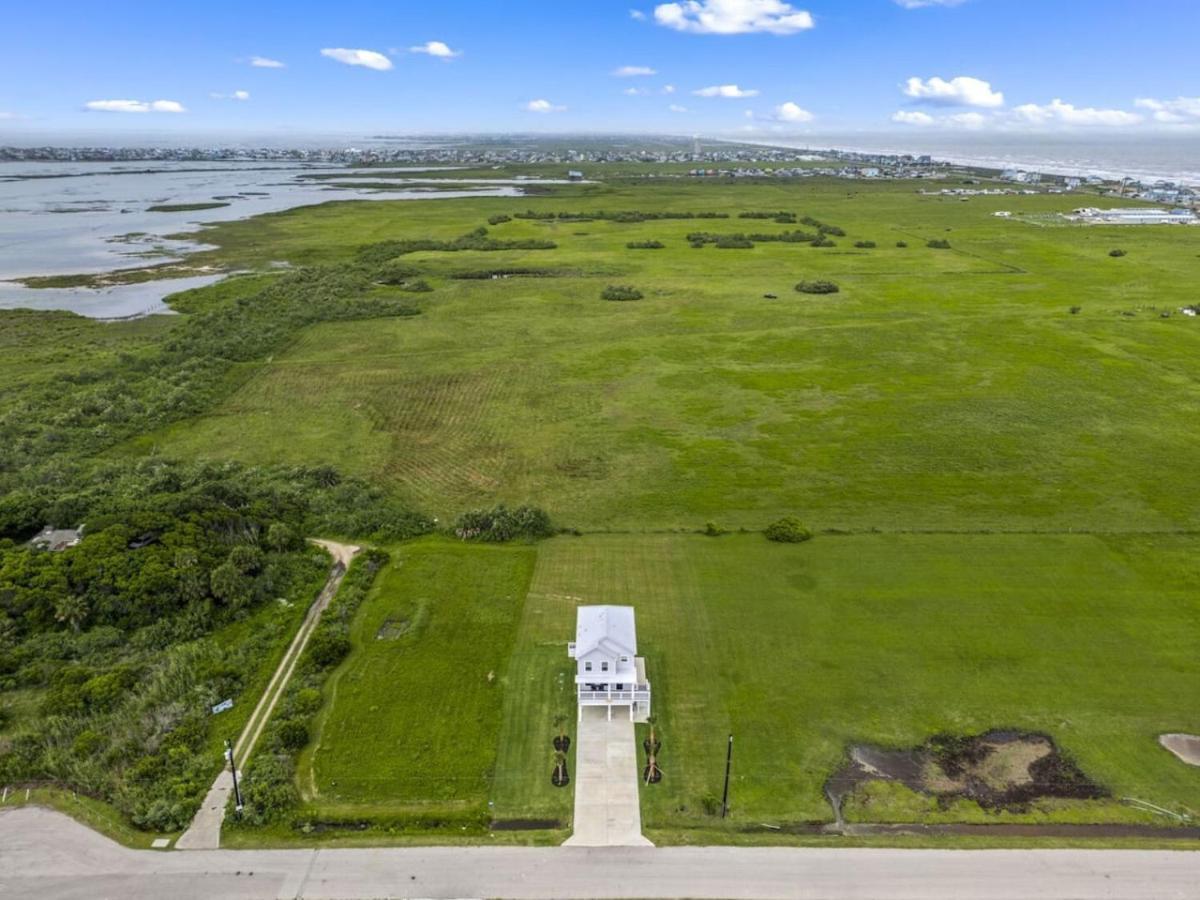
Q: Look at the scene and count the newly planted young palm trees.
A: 4